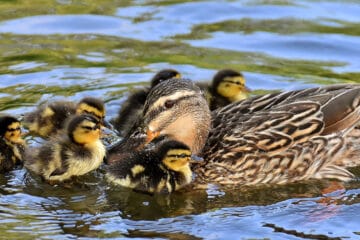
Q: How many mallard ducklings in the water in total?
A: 6